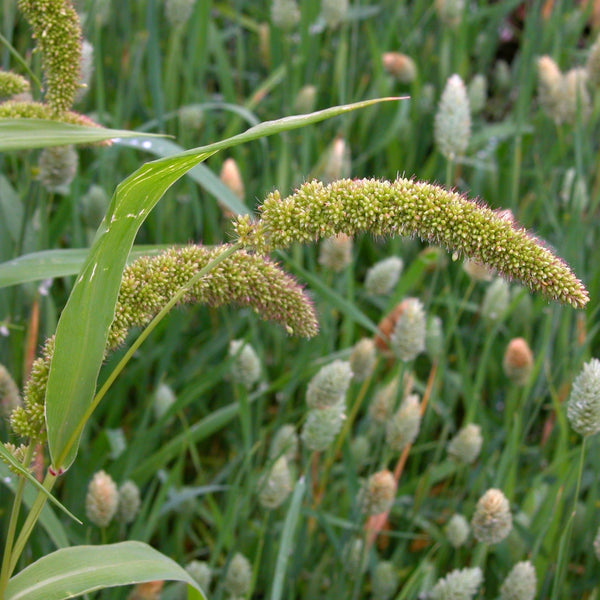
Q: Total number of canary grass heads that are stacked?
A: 2